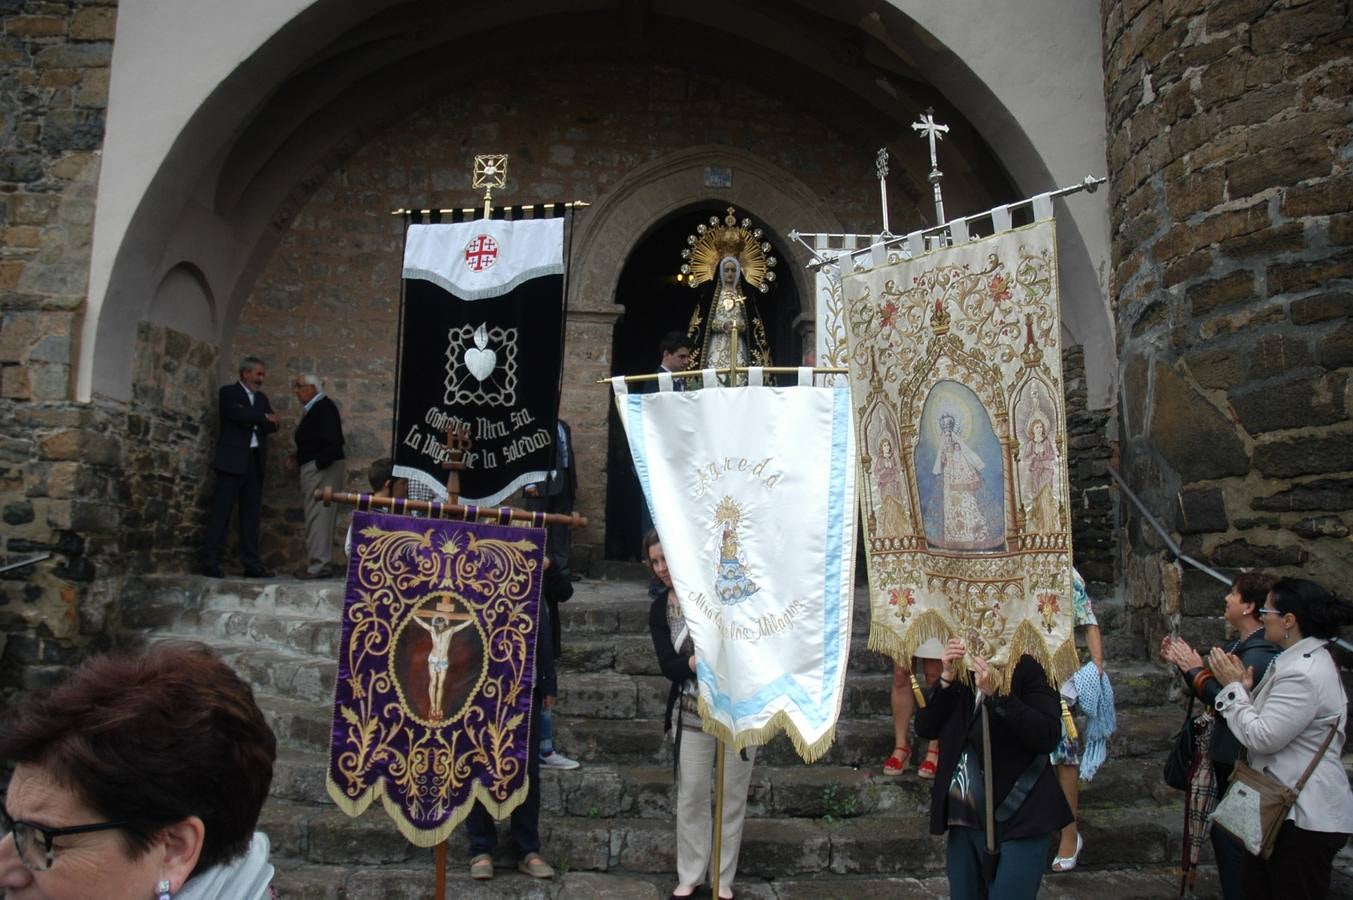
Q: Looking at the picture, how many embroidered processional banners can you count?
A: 5